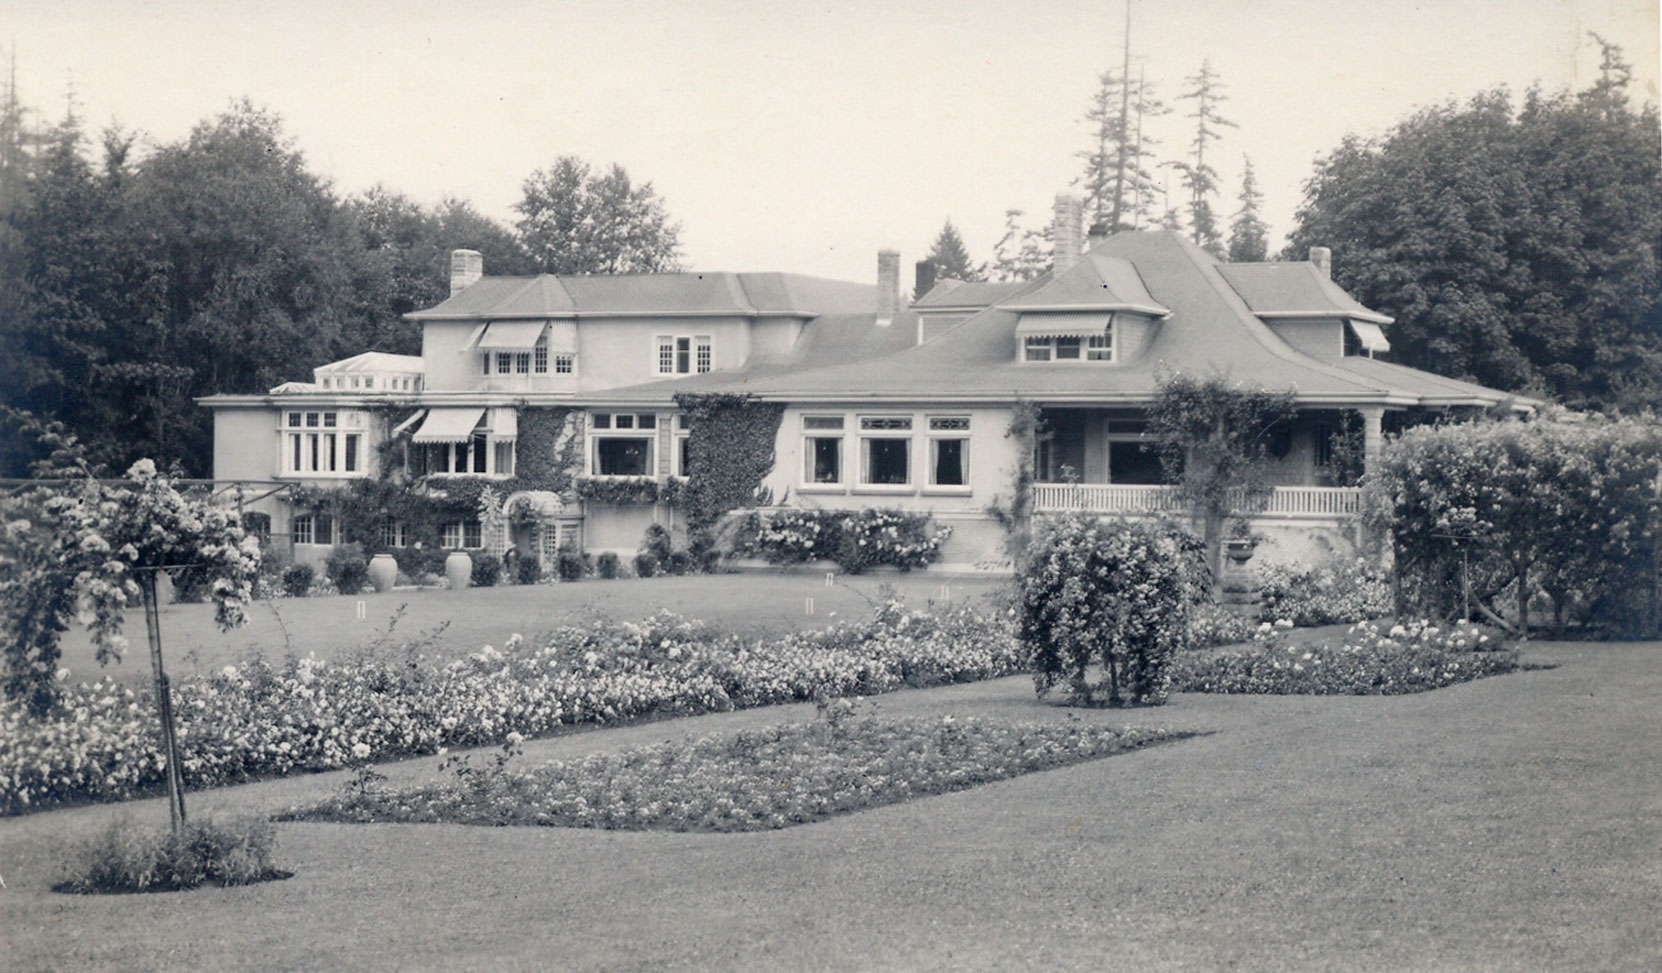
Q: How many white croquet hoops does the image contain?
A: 4